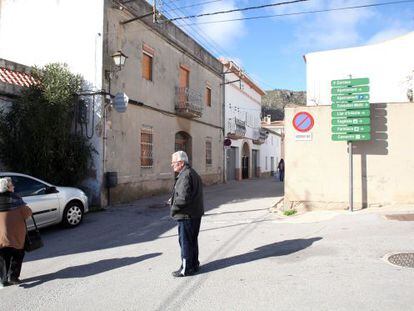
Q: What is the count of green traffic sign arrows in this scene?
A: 8